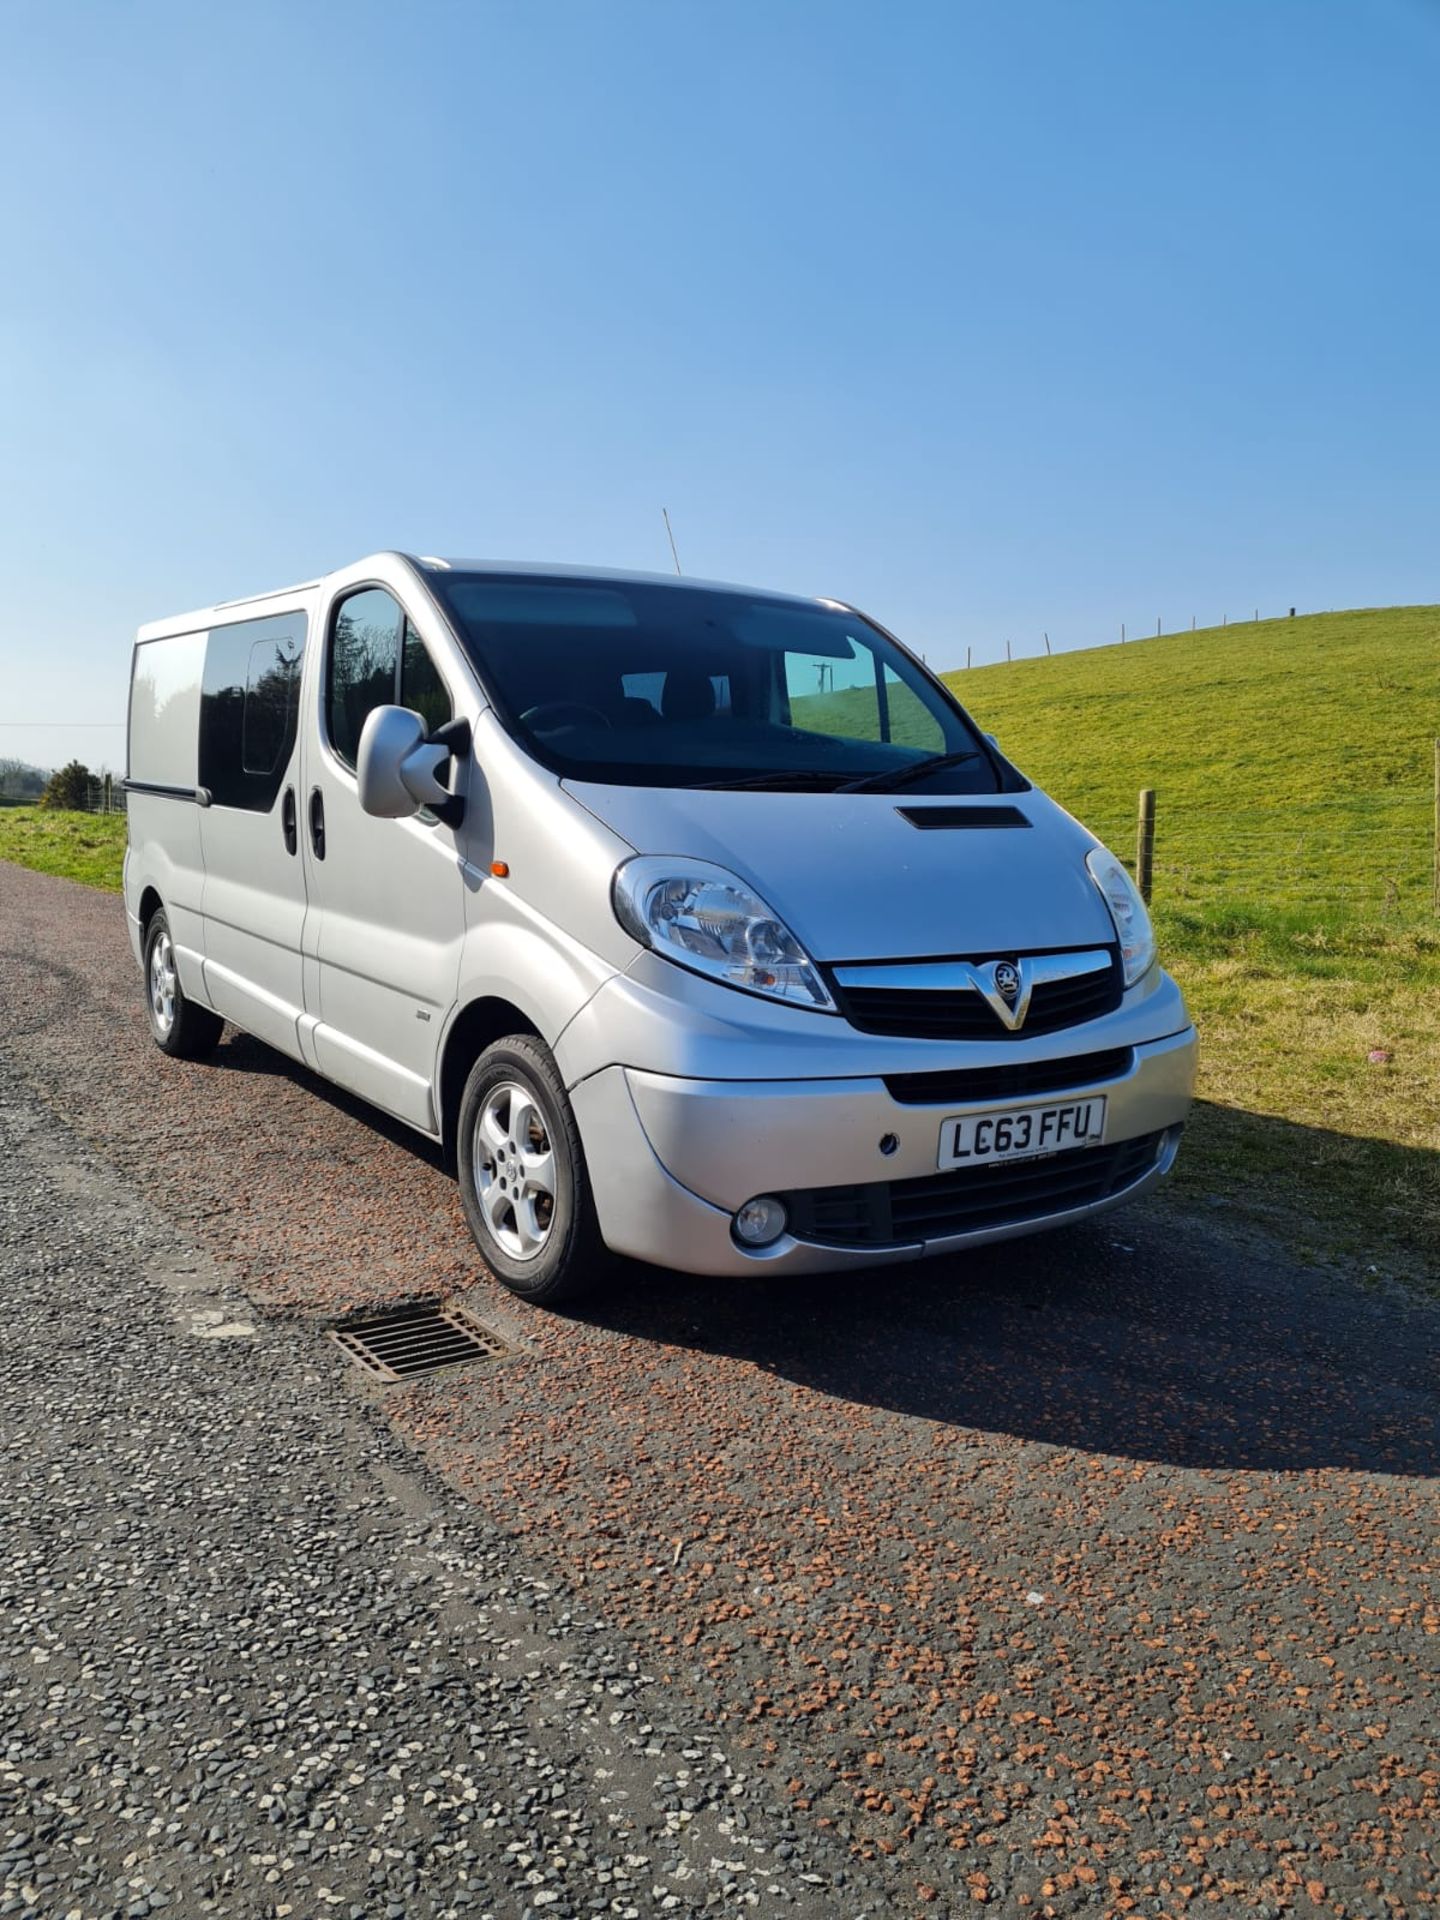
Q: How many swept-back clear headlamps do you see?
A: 2